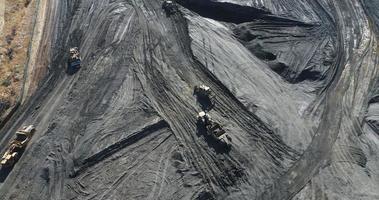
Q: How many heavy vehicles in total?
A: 5